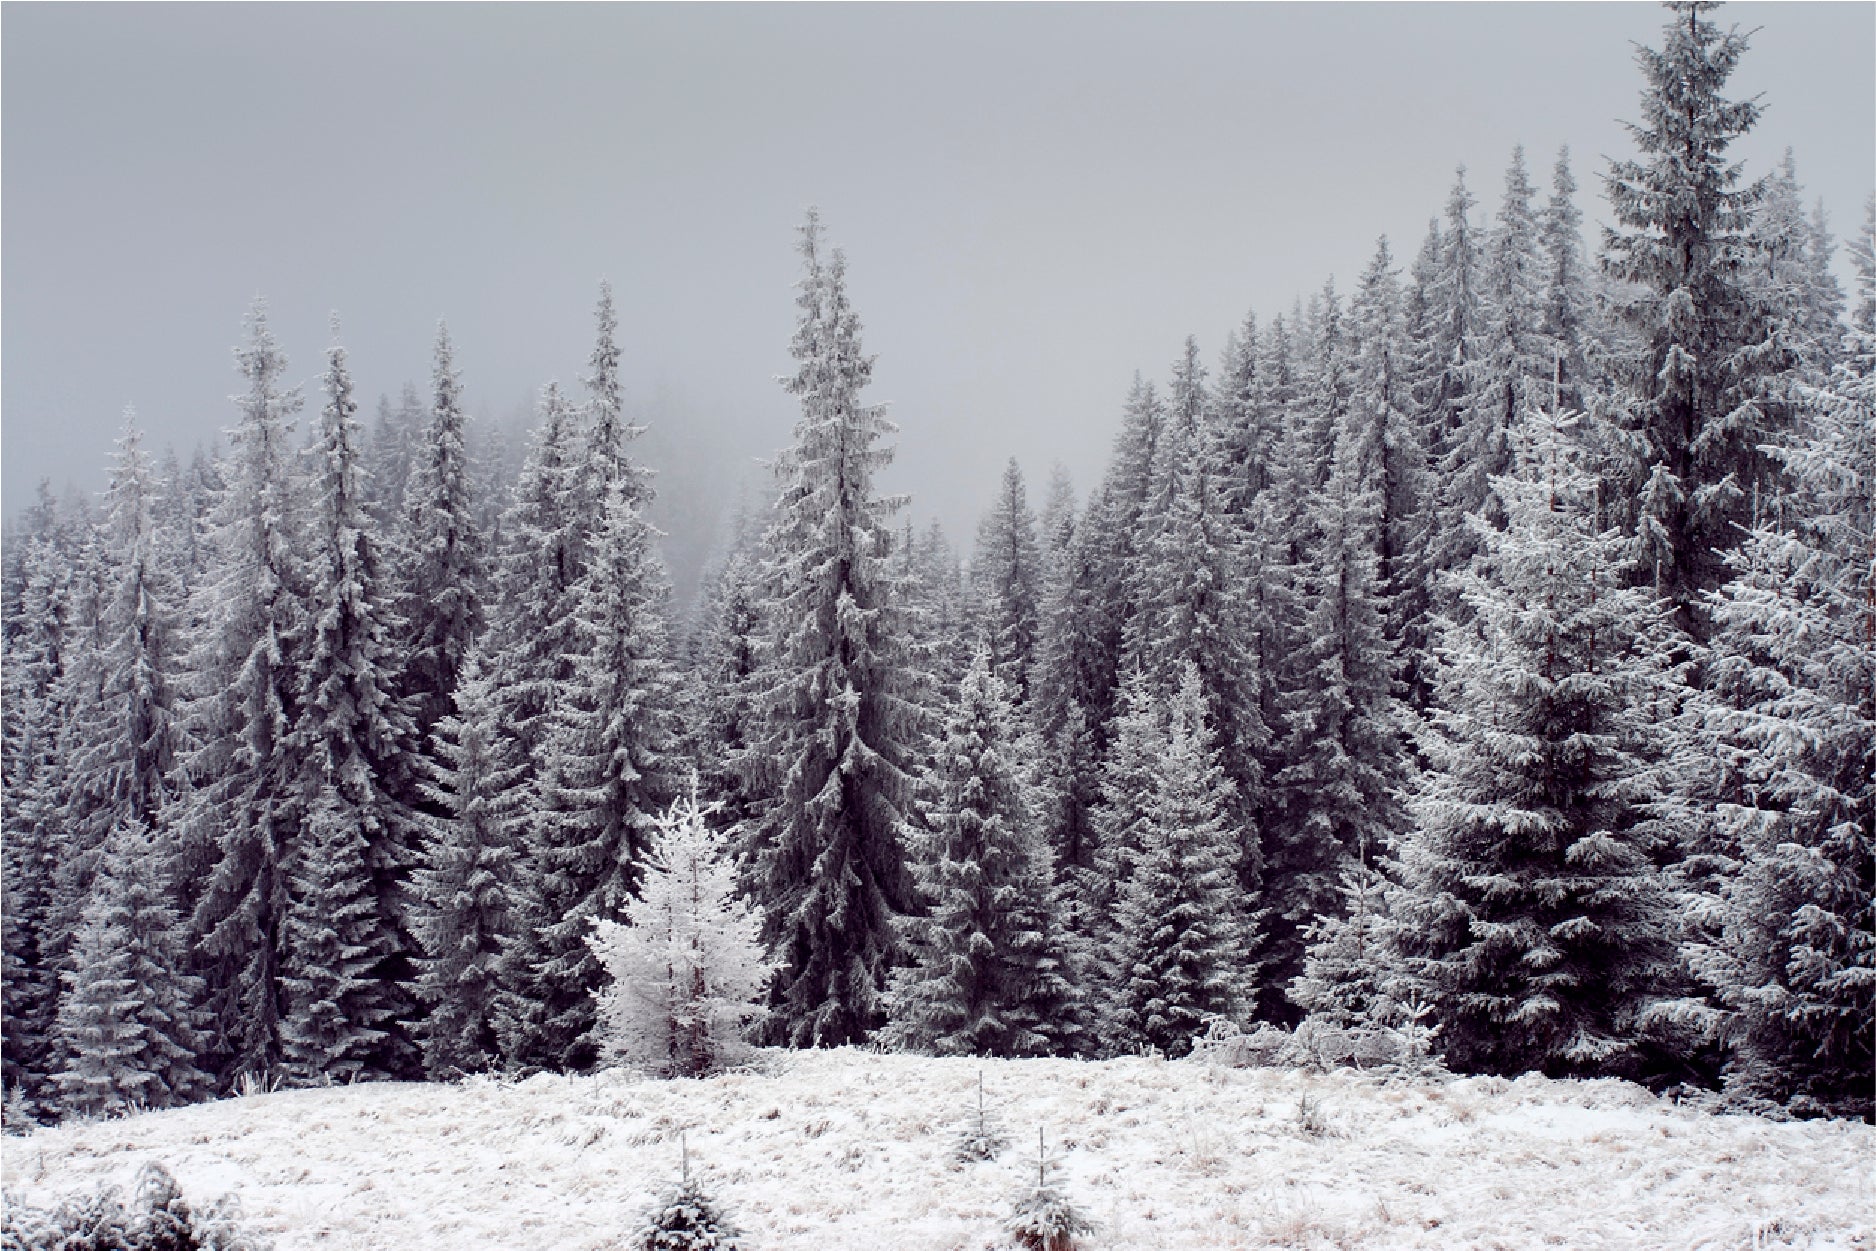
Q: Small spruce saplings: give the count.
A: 3